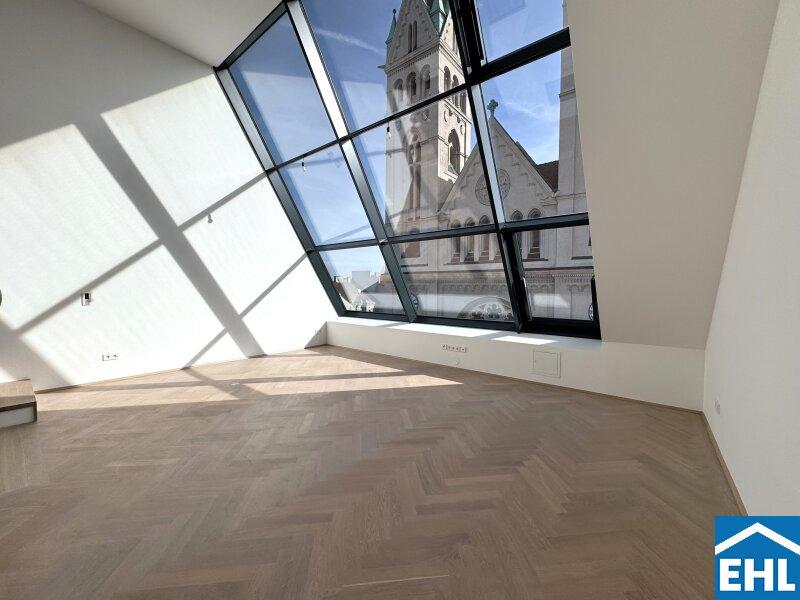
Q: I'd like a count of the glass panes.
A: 9